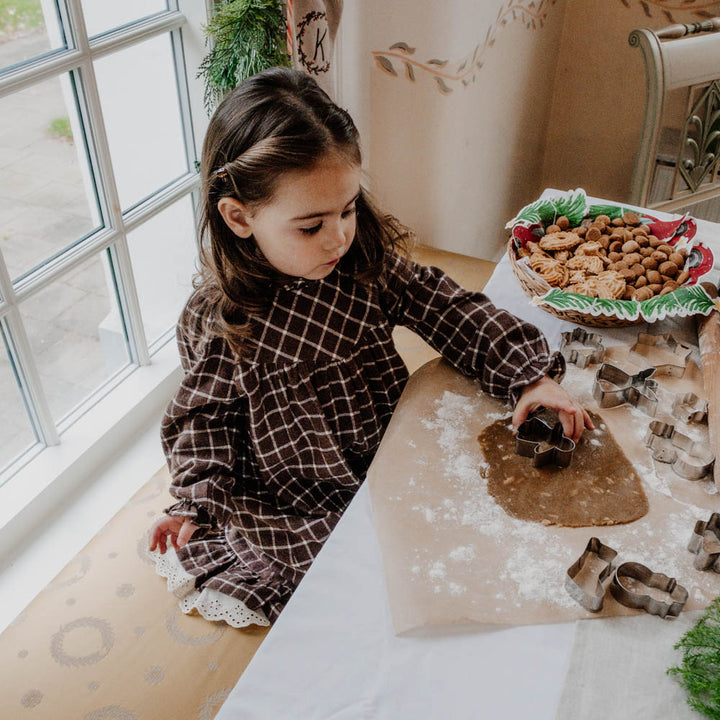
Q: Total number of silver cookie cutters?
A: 9